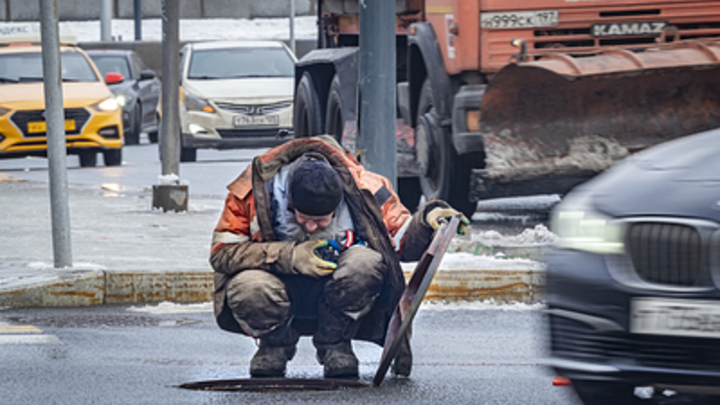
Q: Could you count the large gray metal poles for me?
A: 3